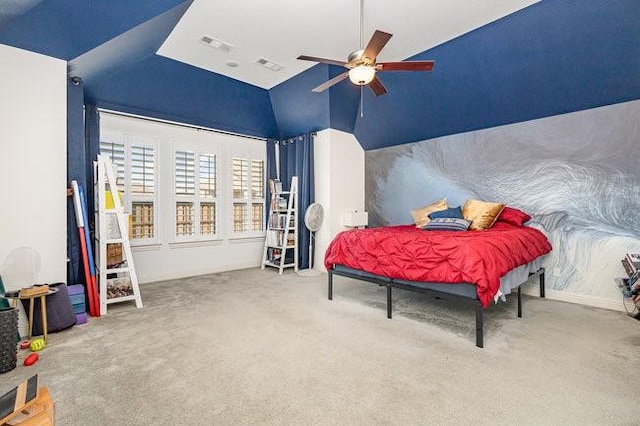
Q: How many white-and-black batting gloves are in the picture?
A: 0